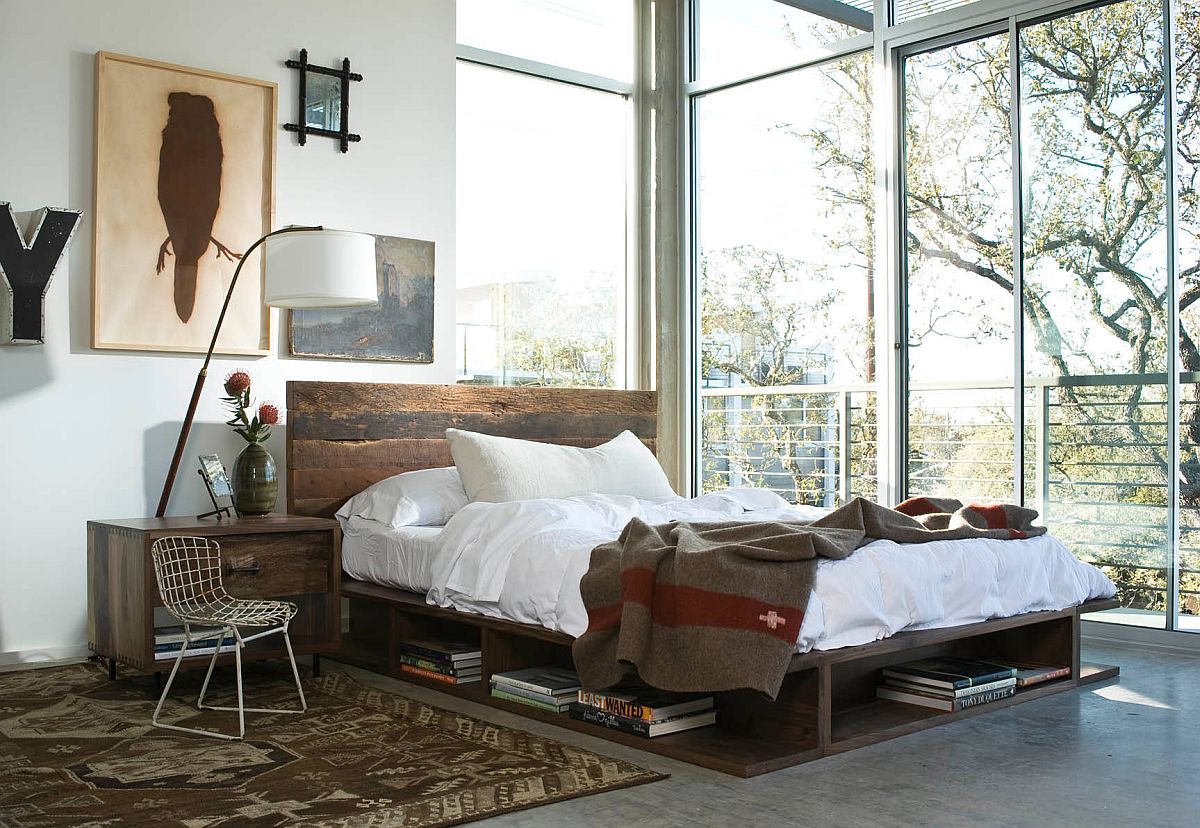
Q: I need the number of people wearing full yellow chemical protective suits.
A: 0